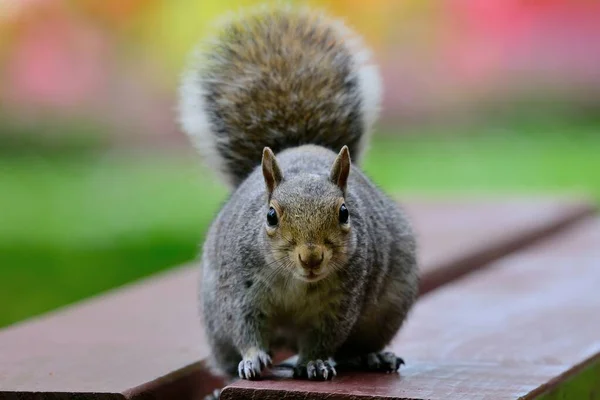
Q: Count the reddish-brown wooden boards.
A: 2